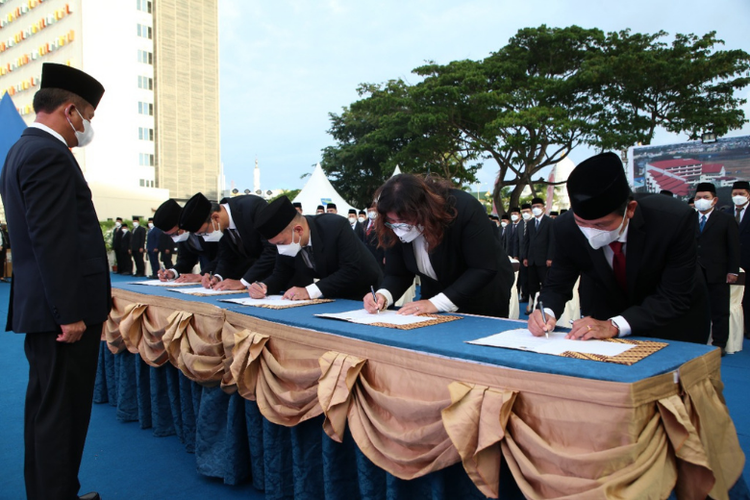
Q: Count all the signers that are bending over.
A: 5